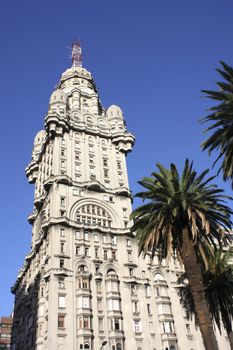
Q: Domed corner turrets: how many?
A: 3